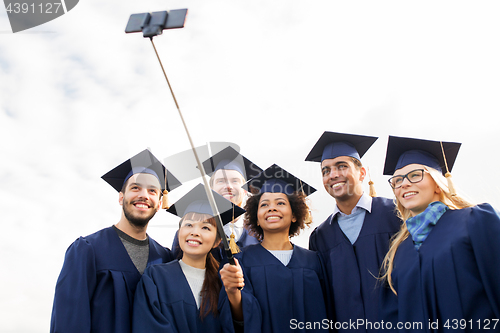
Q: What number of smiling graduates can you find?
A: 6